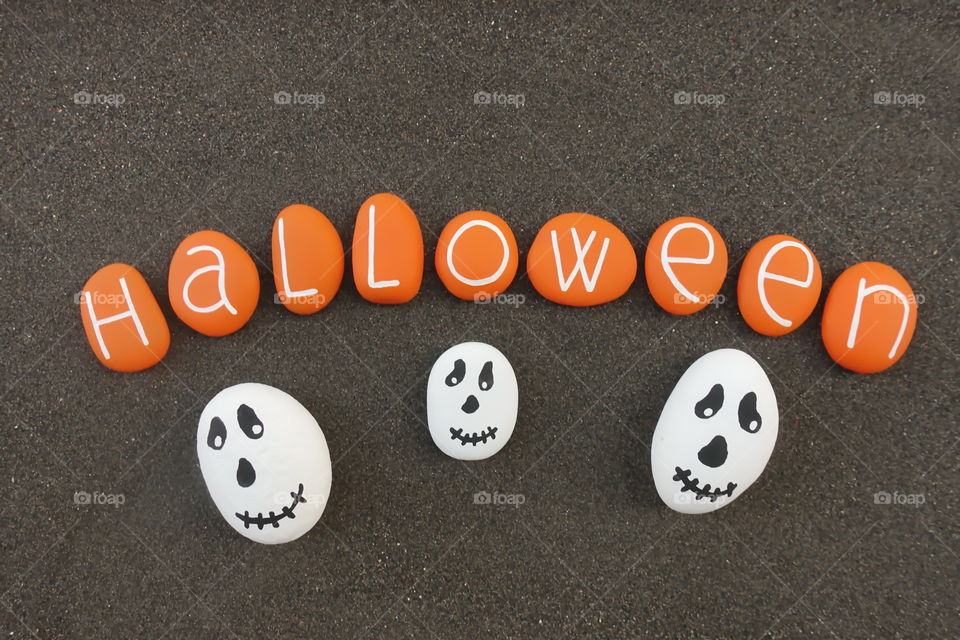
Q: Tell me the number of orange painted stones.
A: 9